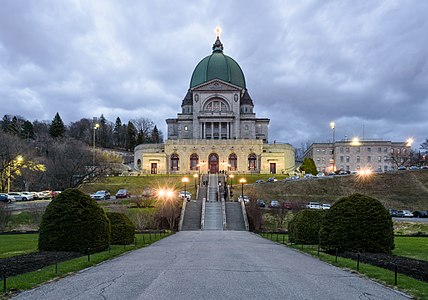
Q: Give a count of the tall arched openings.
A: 5